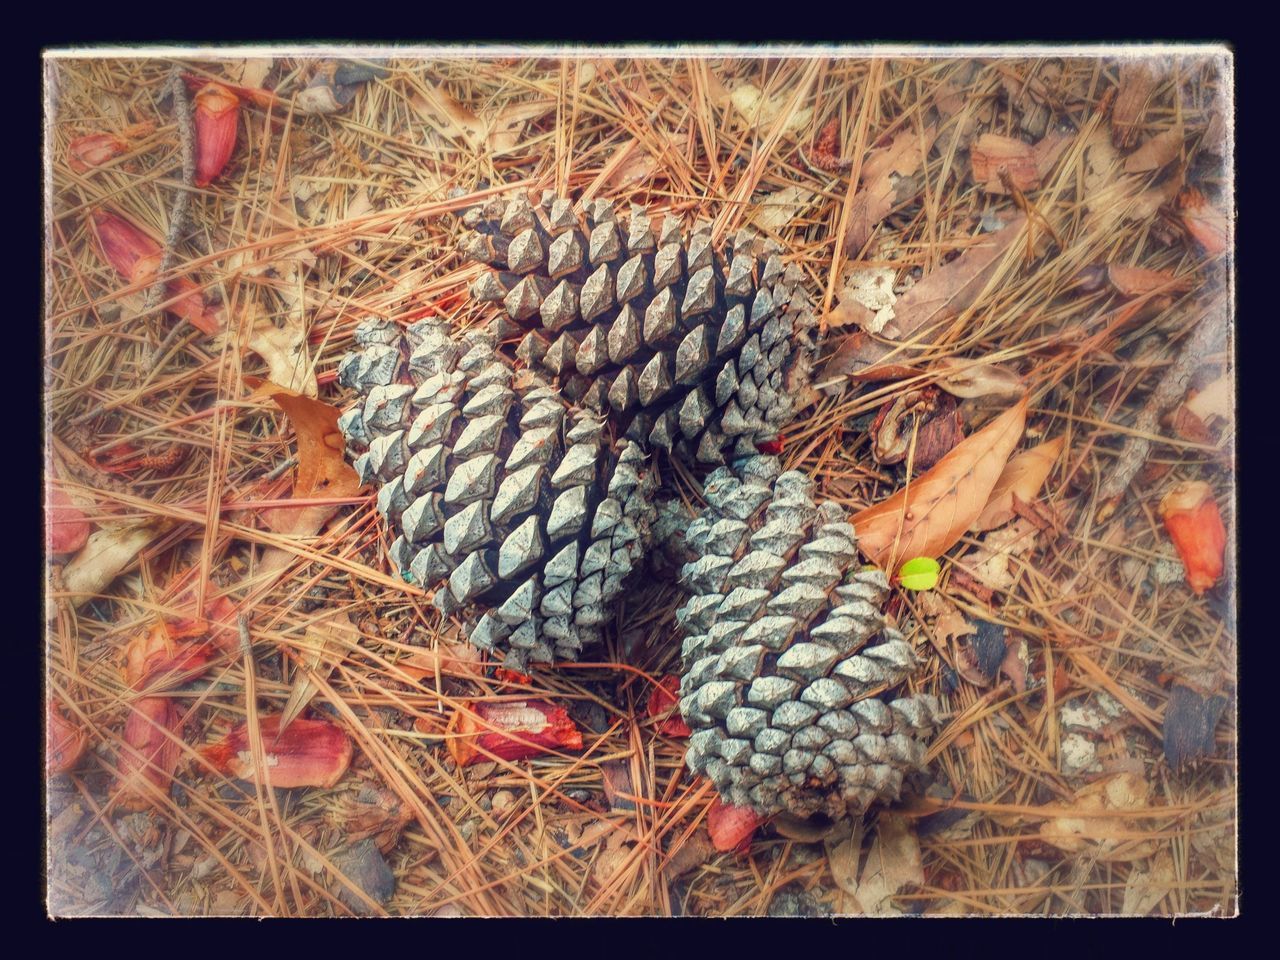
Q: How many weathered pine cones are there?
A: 3